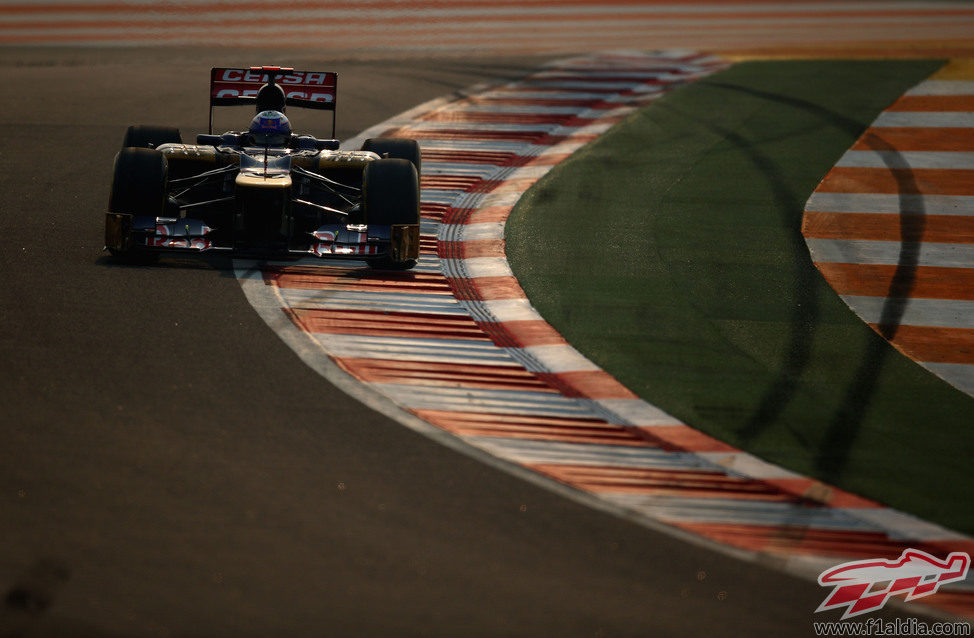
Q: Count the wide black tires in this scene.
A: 4